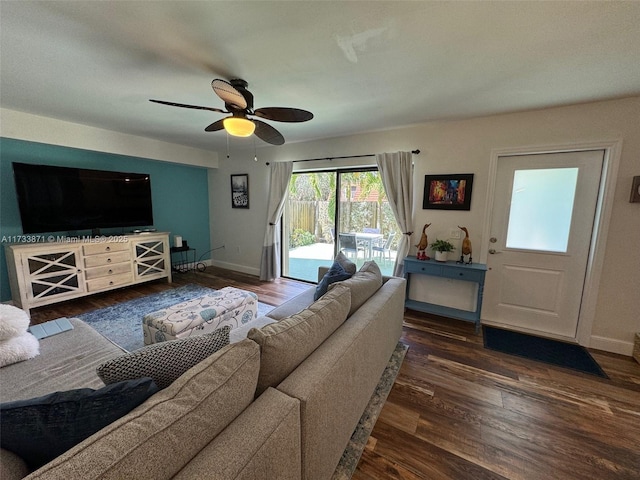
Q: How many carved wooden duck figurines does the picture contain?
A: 2